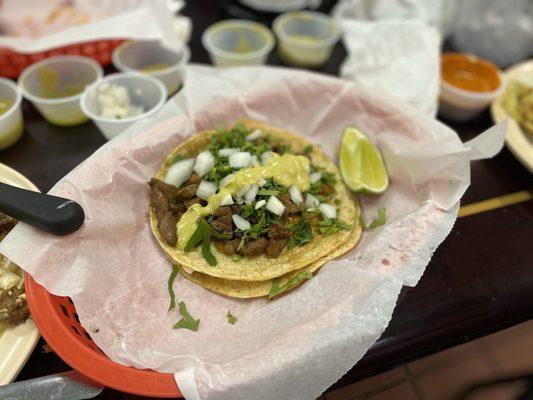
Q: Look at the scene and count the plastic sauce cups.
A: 7